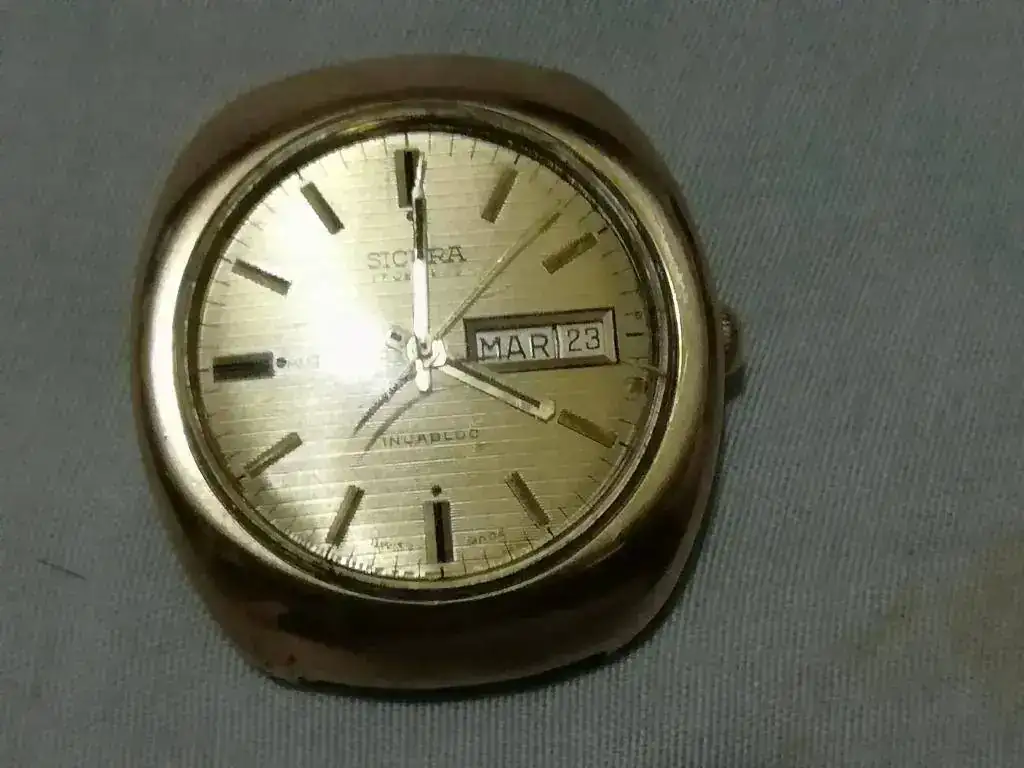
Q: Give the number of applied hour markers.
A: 11